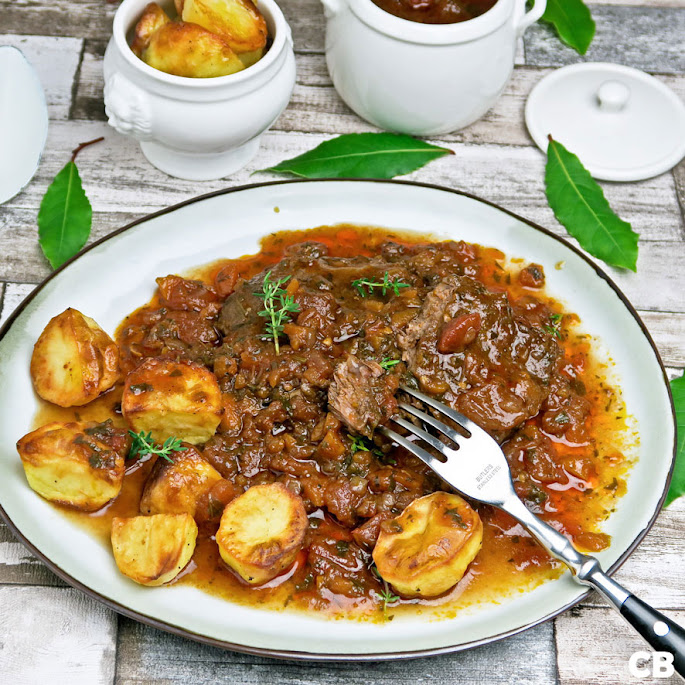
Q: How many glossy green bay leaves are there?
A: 5